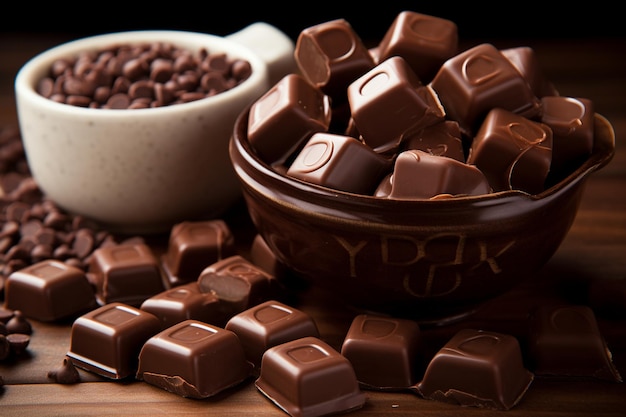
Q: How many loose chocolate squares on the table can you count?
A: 13